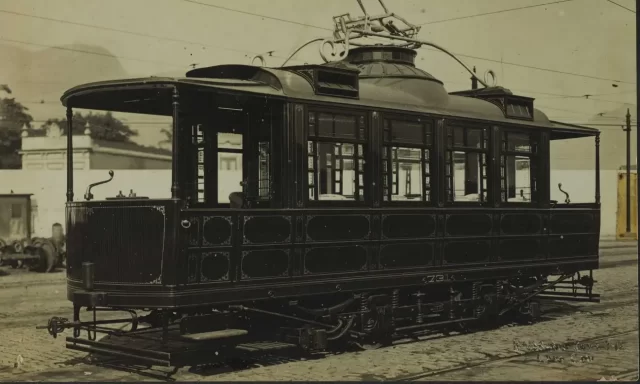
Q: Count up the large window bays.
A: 4